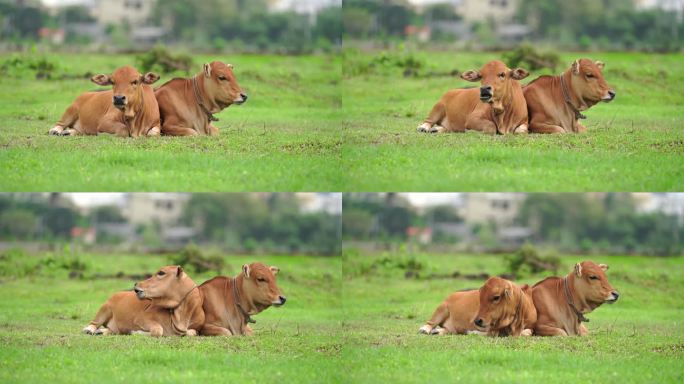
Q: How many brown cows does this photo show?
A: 8